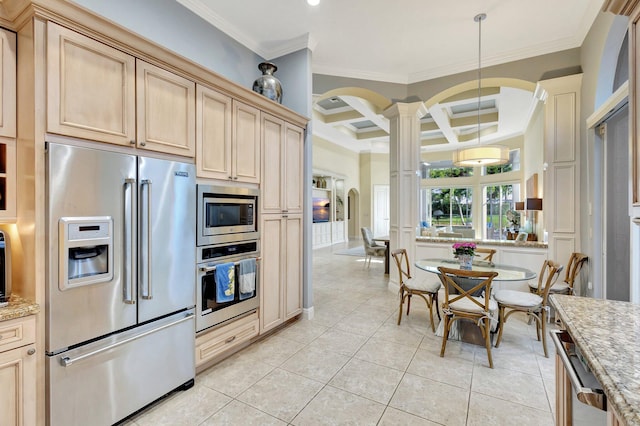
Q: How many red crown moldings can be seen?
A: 0